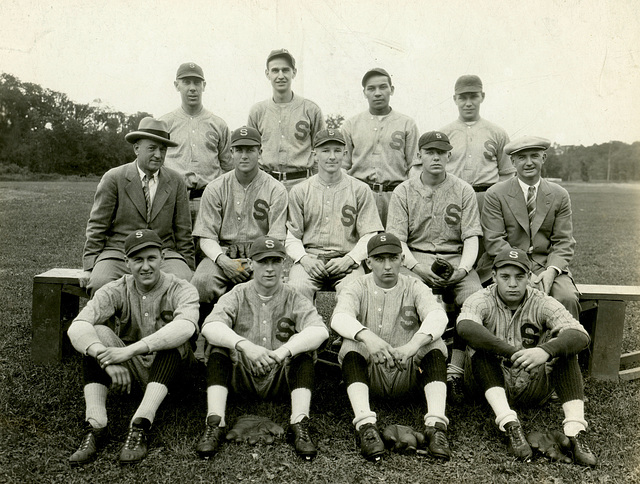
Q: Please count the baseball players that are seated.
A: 7